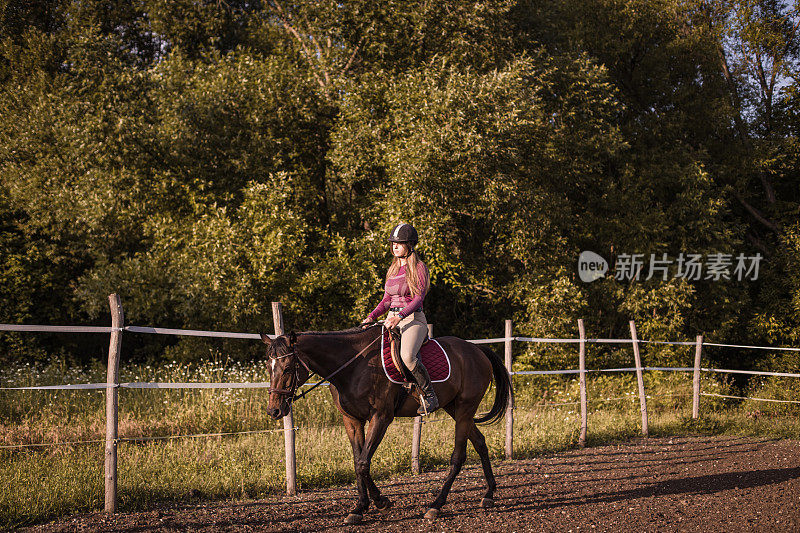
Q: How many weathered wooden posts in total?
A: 7